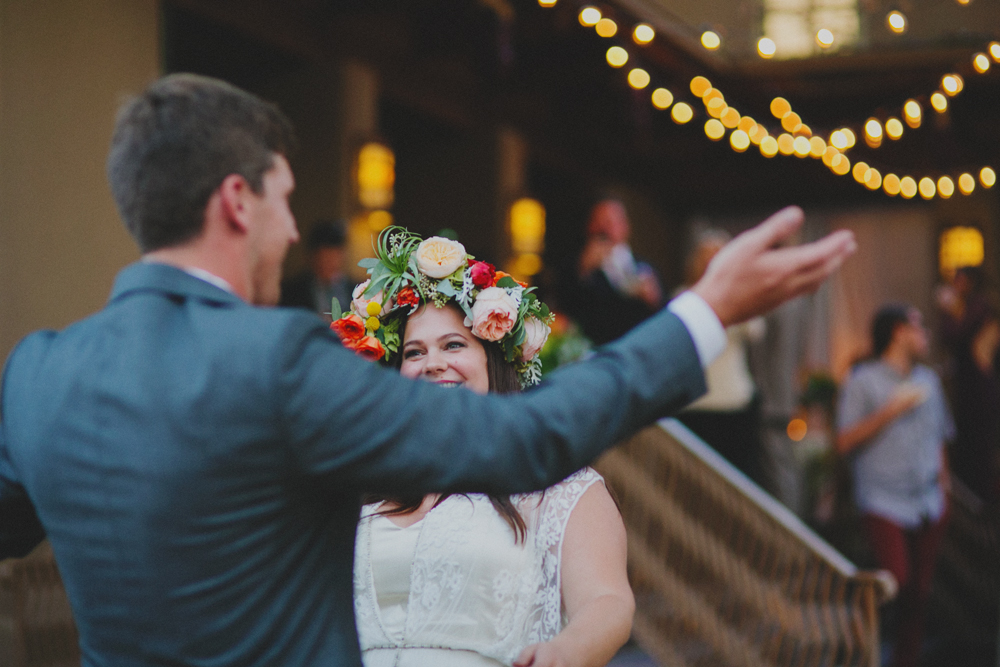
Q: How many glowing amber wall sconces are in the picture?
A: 3